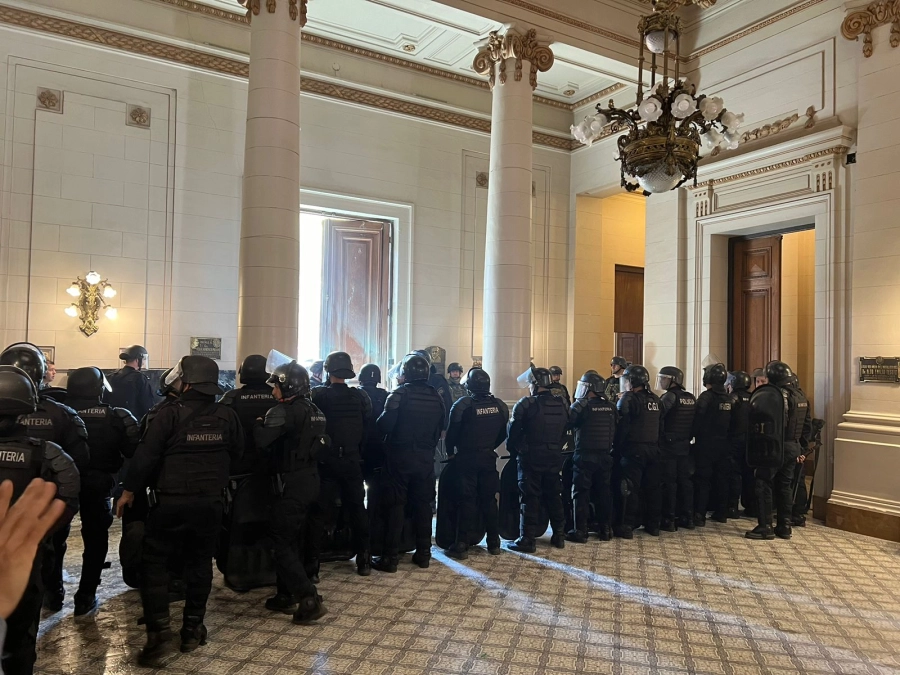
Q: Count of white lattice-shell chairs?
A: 0